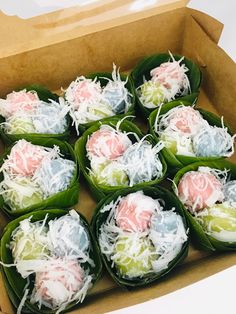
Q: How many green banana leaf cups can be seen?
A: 9